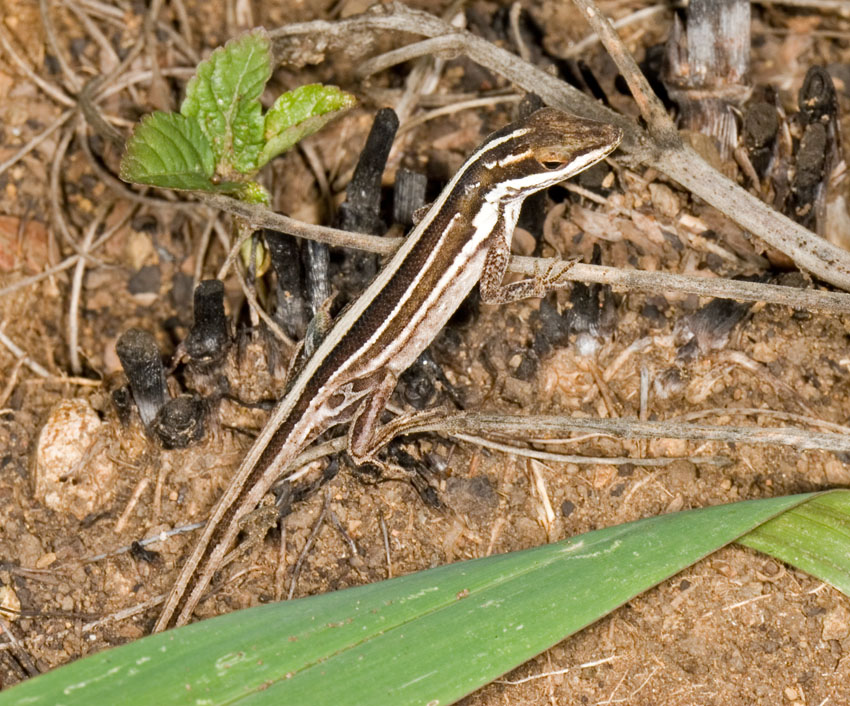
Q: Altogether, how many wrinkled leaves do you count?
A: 3